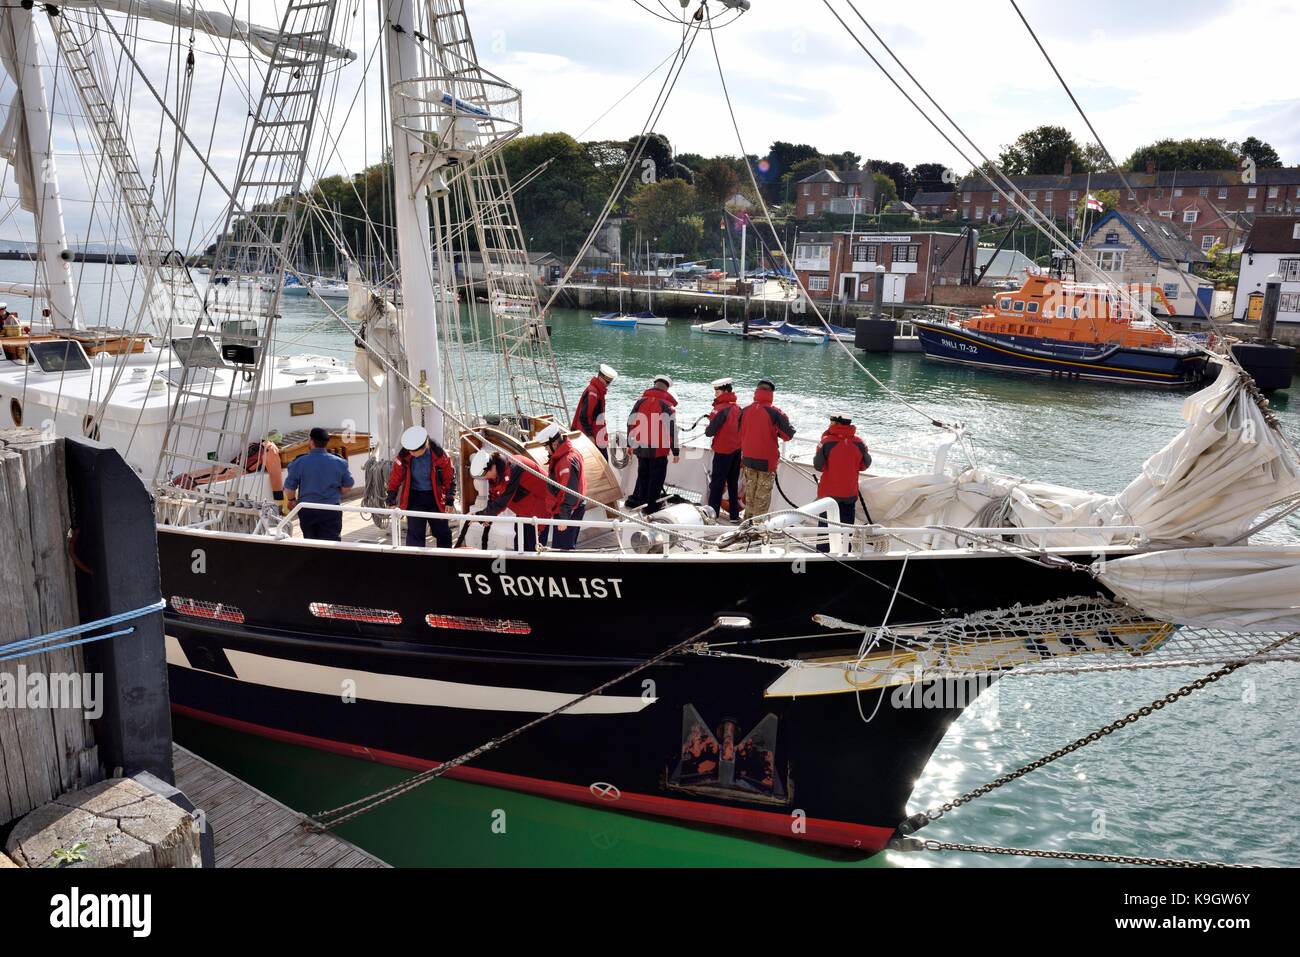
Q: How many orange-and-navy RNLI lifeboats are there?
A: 1